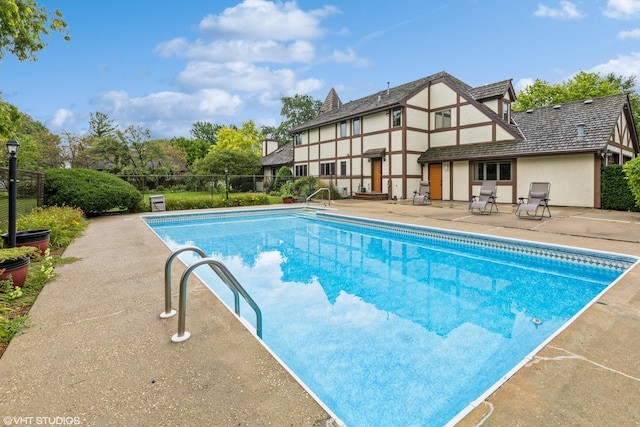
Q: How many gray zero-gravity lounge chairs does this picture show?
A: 3